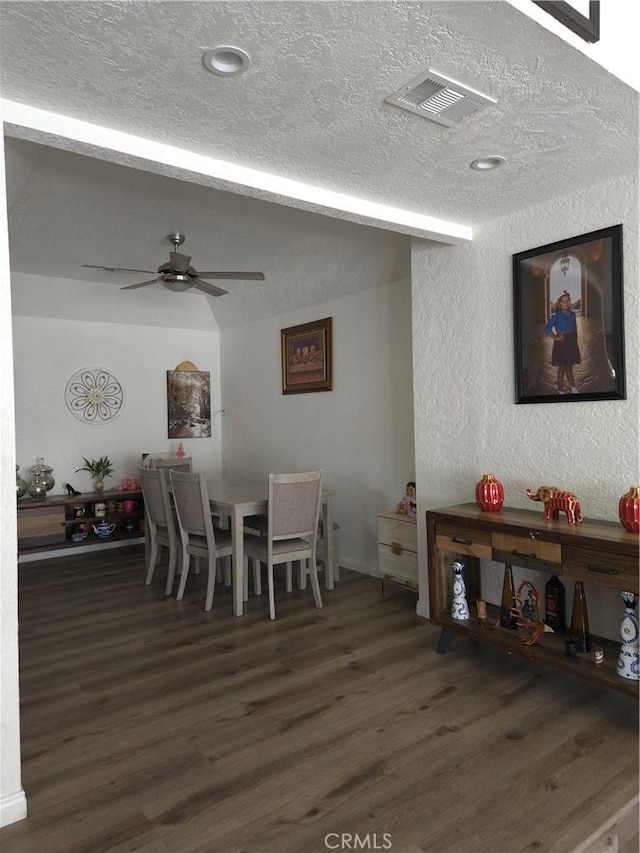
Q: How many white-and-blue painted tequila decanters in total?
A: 2